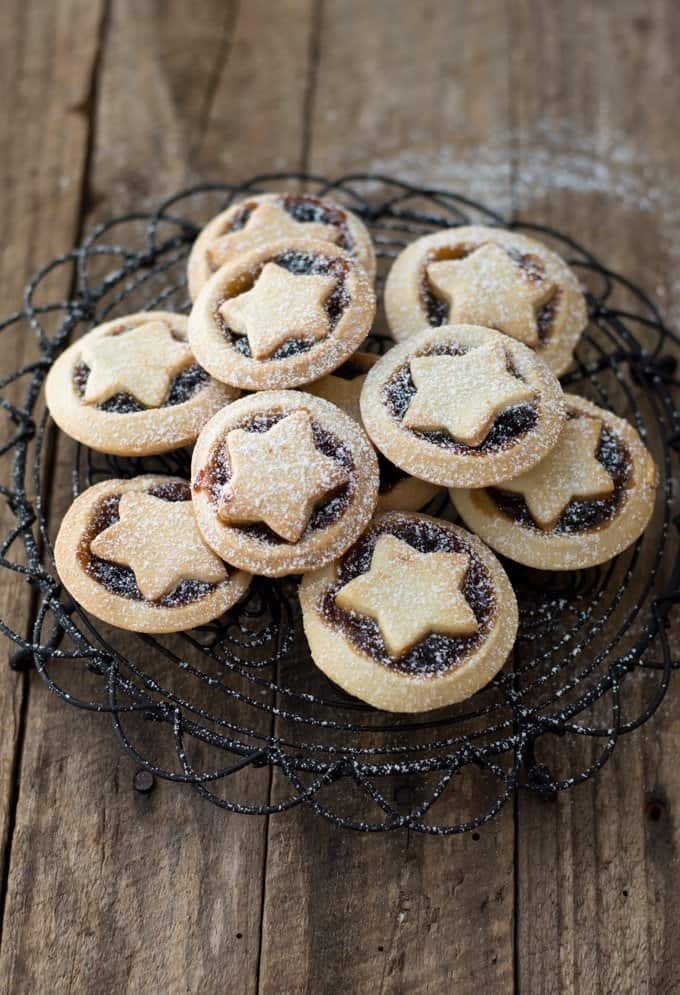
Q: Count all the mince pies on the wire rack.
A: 10